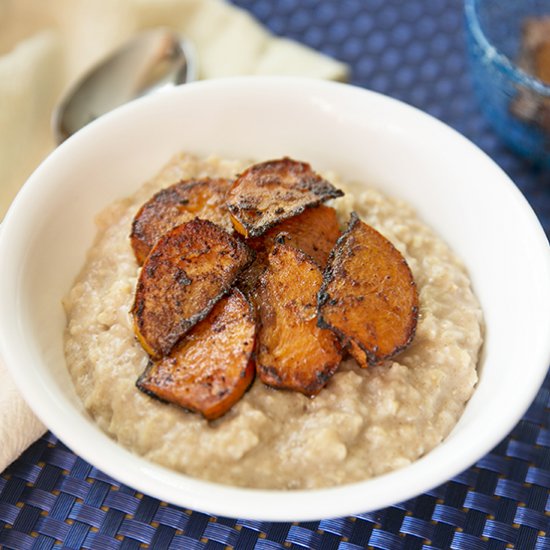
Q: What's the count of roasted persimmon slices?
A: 7